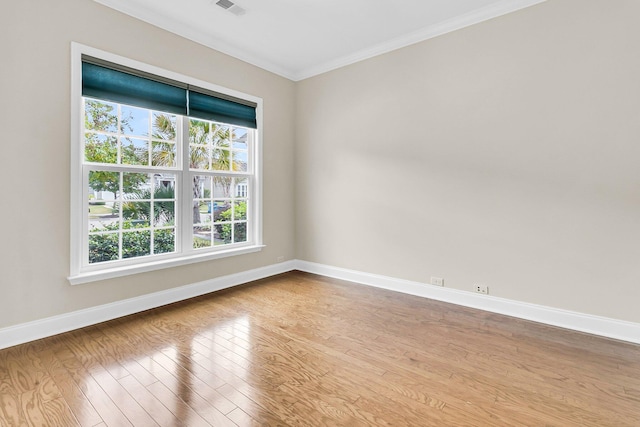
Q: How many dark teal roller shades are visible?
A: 2